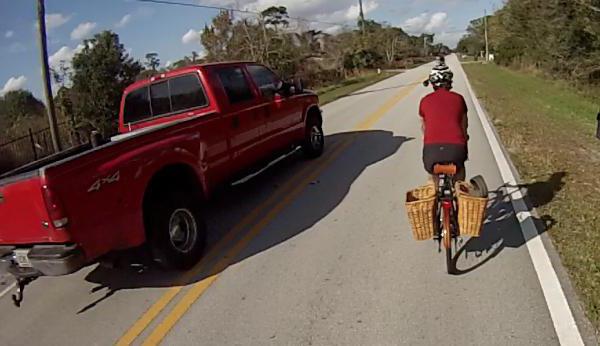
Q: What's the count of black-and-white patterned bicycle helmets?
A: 1